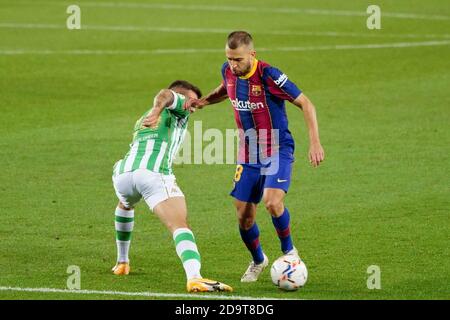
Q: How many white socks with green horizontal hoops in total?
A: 2